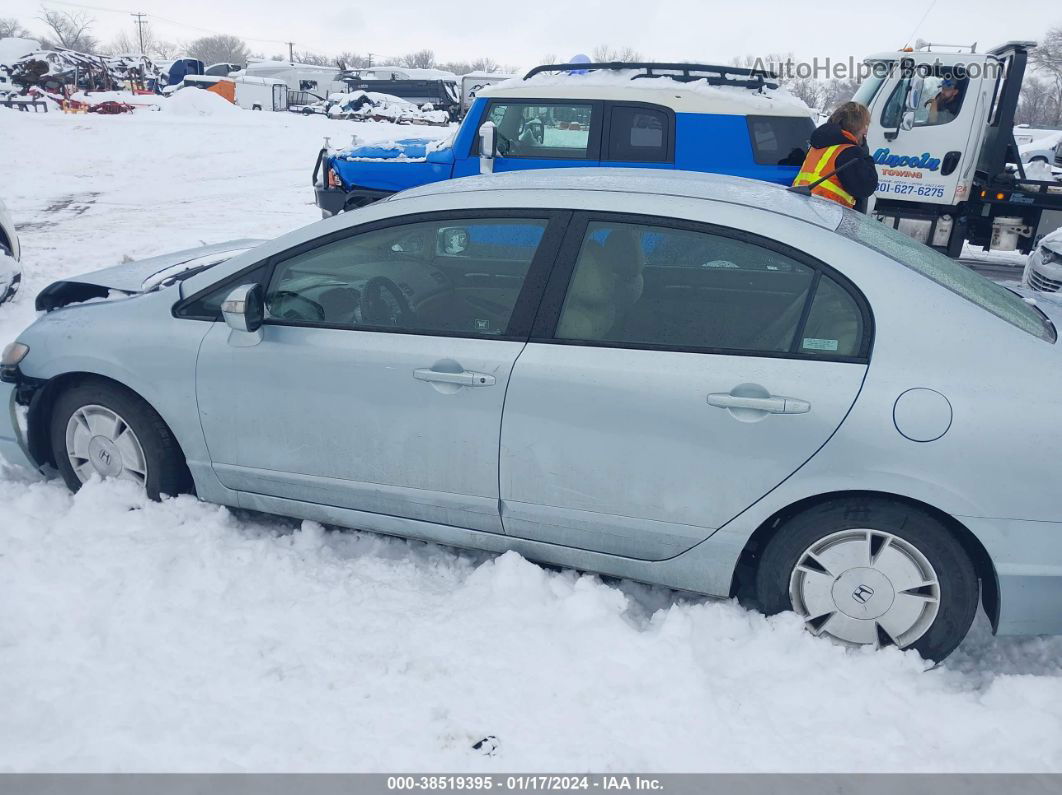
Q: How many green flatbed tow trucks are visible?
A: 0